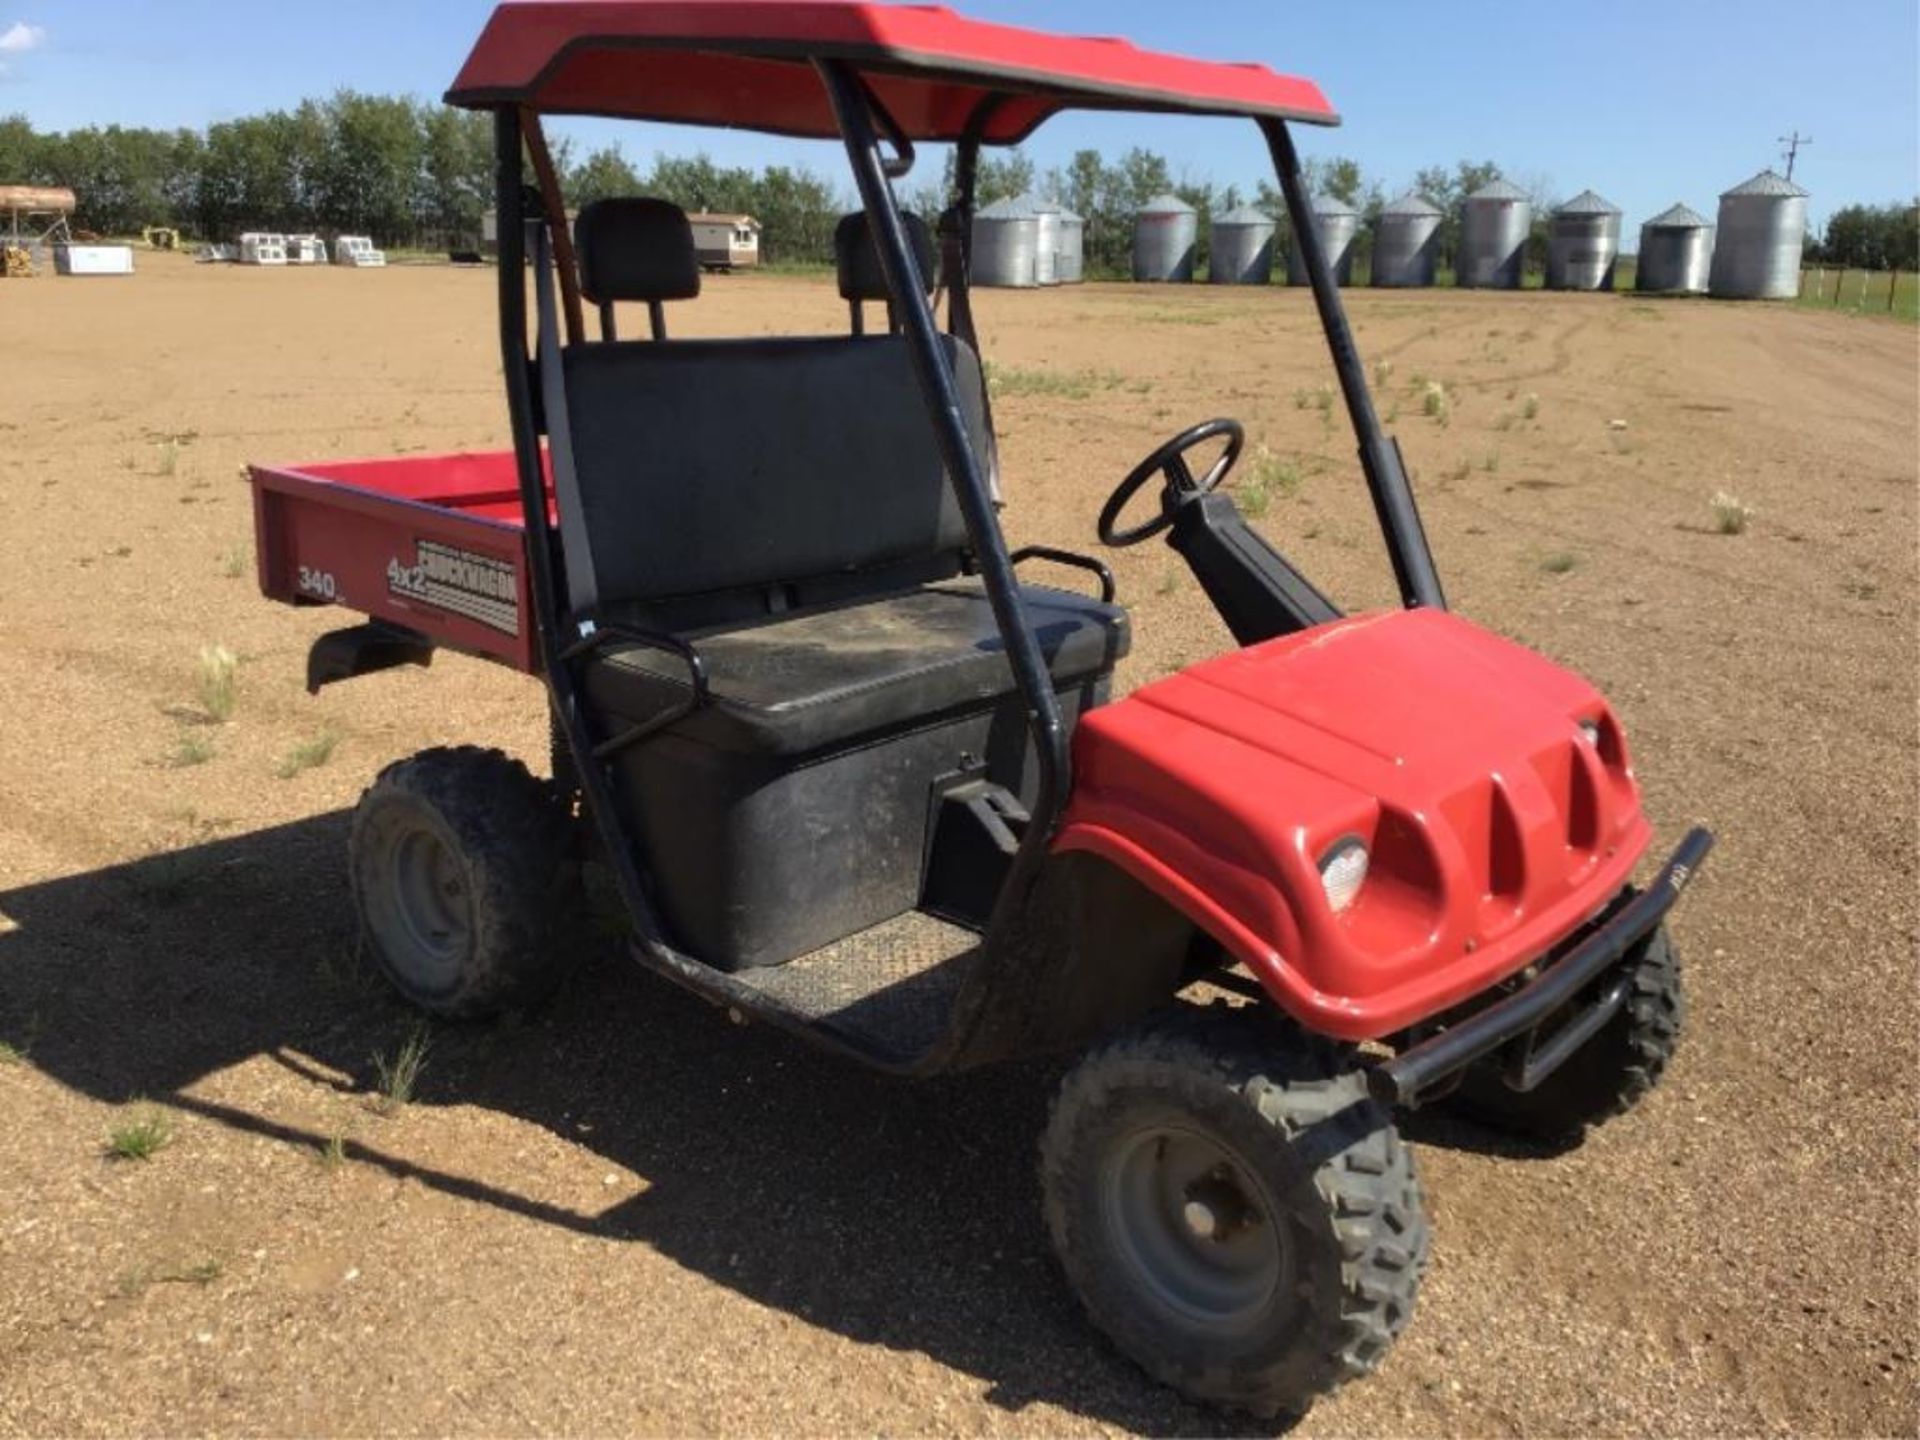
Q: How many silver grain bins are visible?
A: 11